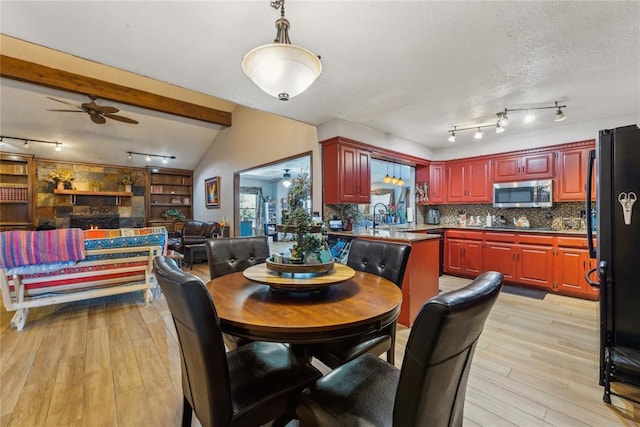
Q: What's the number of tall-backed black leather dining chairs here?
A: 4